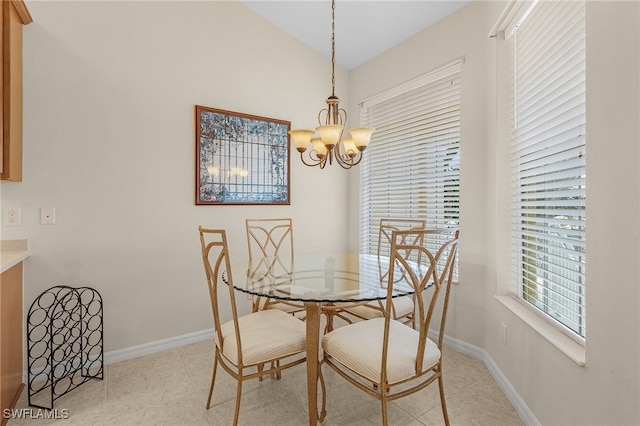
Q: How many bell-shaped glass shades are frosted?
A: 5